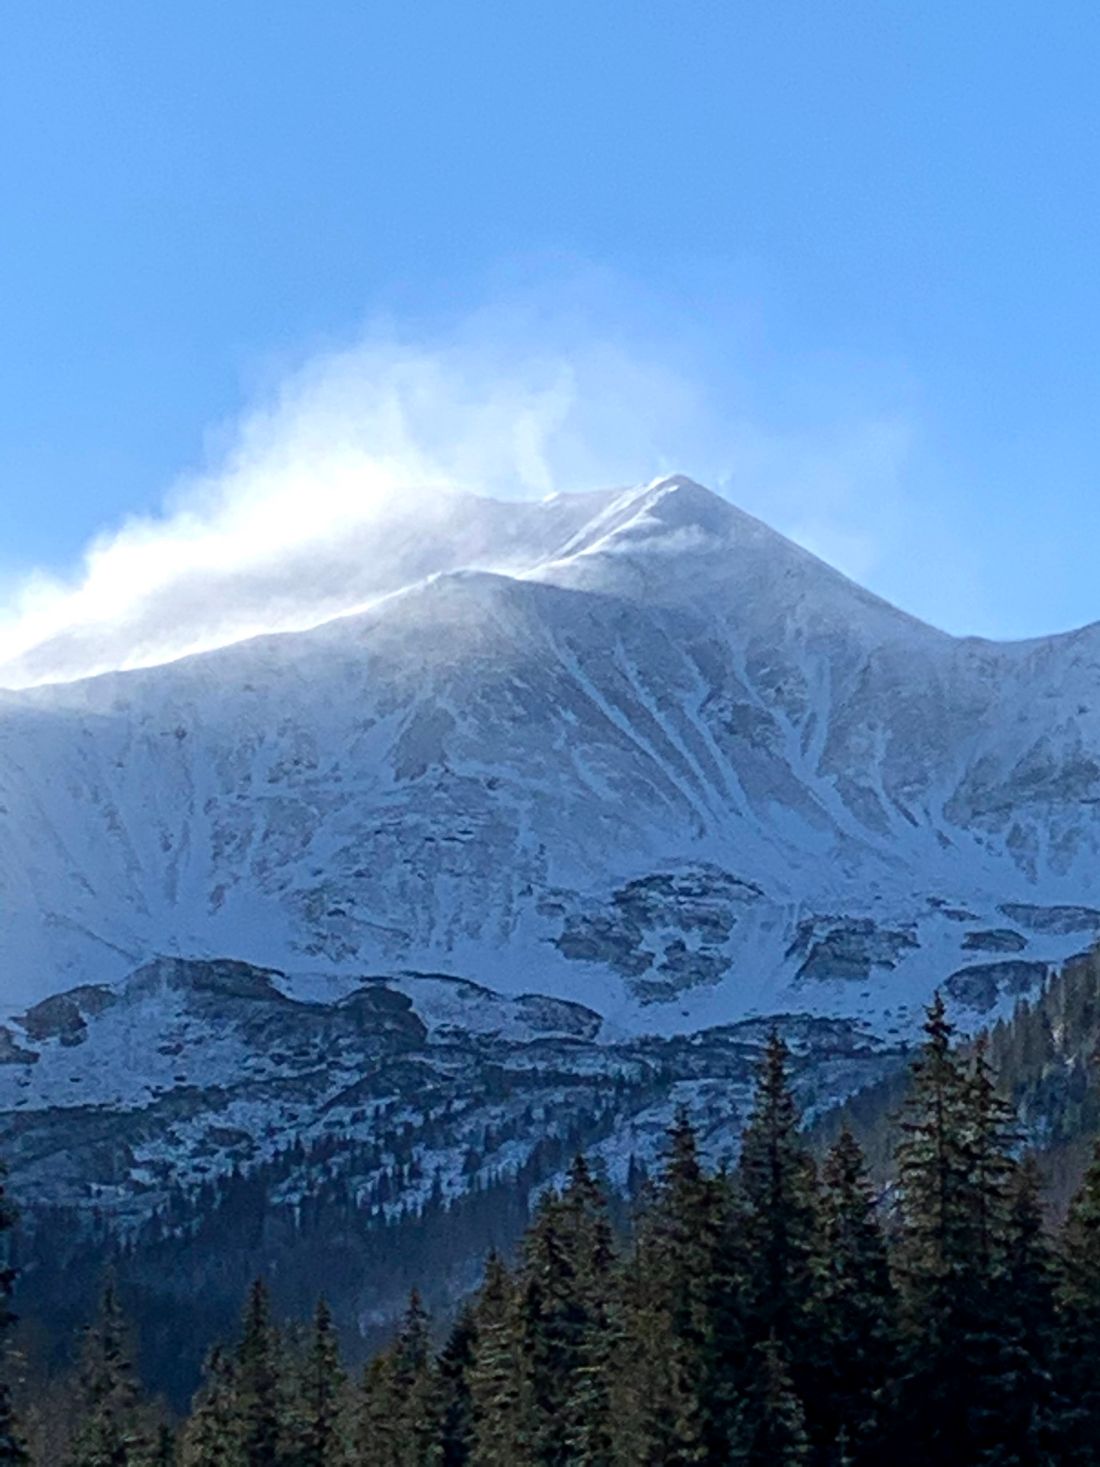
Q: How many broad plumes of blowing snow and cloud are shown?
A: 1